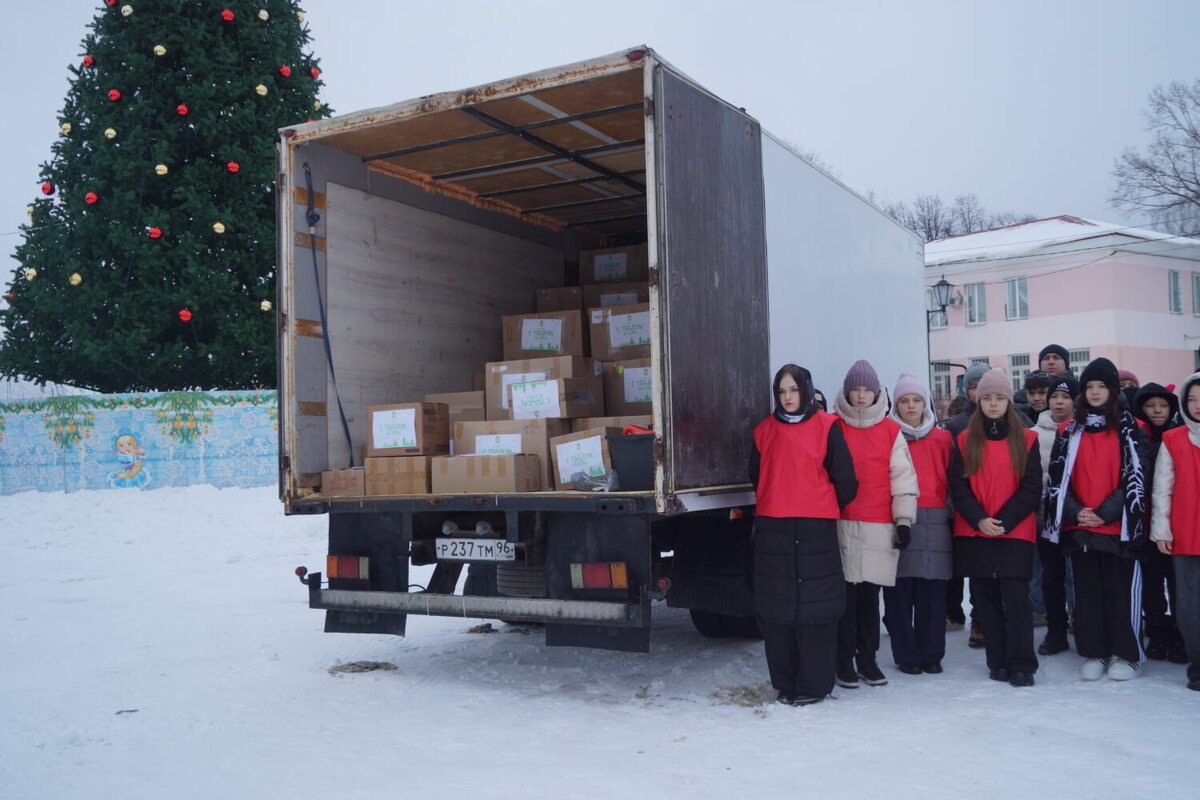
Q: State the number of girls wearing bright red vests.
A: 6